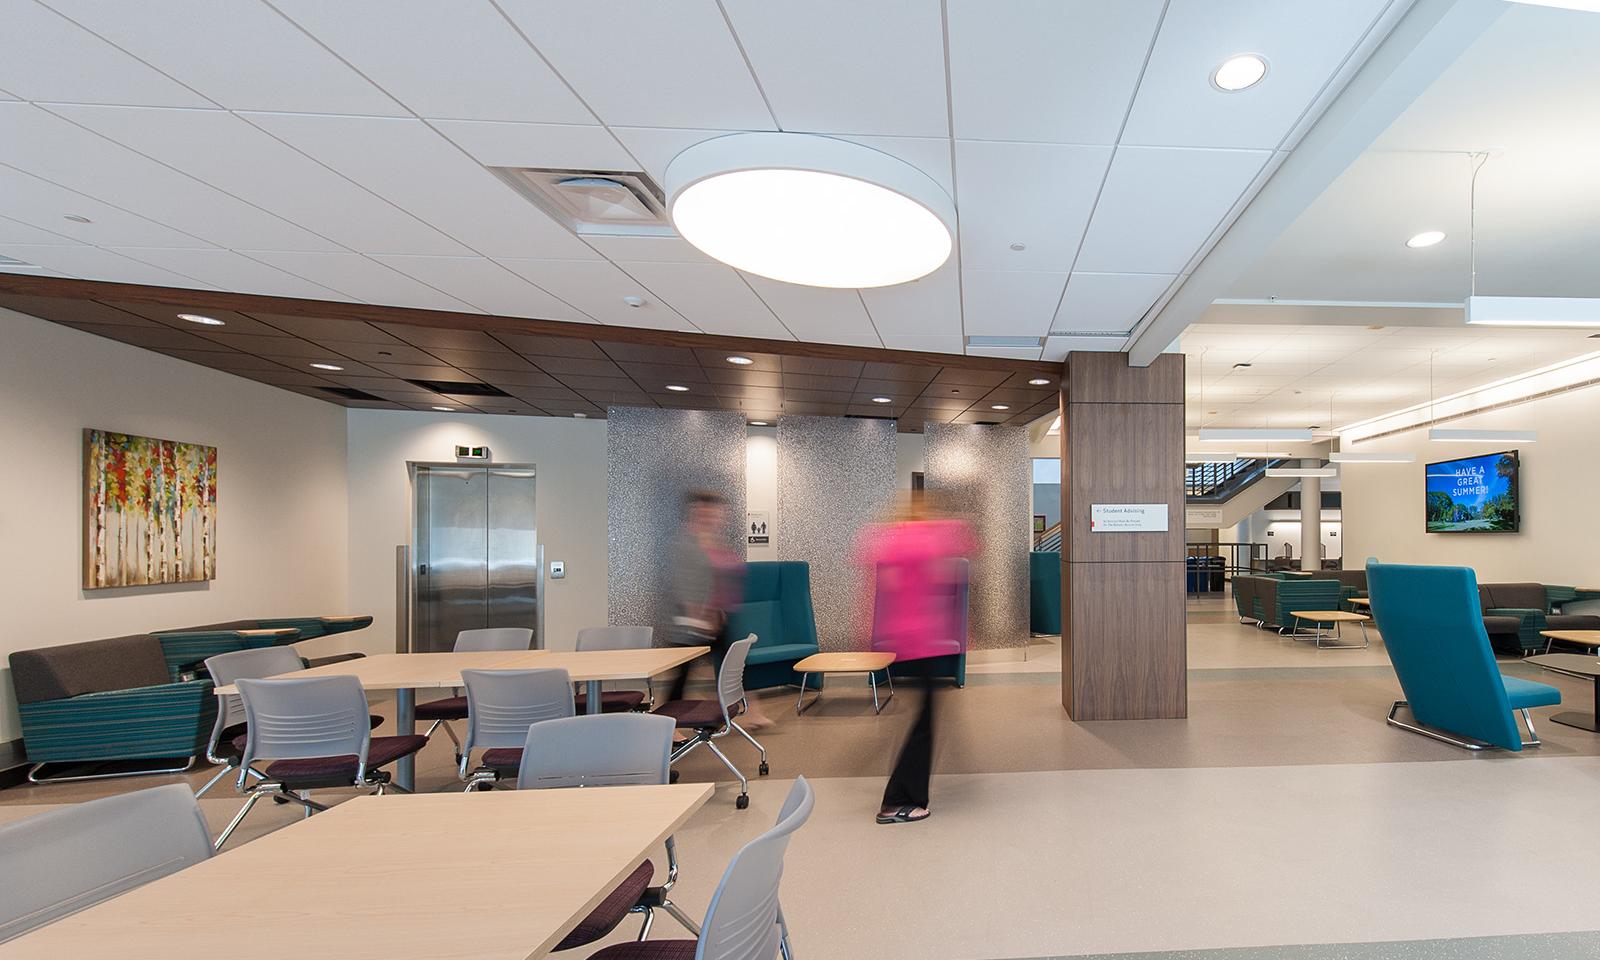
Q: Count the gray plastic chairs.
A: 9